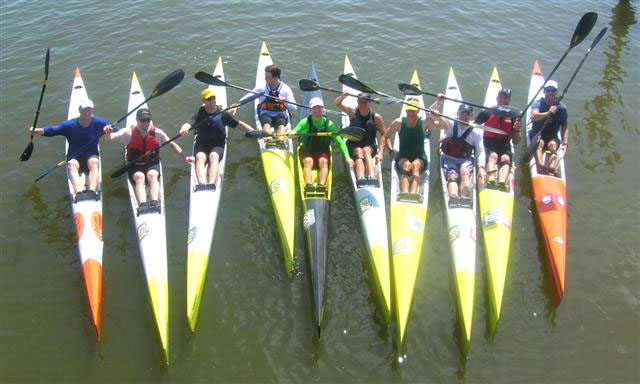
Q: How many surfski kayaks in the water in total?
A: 10